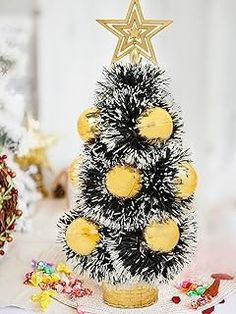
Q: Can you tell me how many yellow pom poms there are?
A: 7